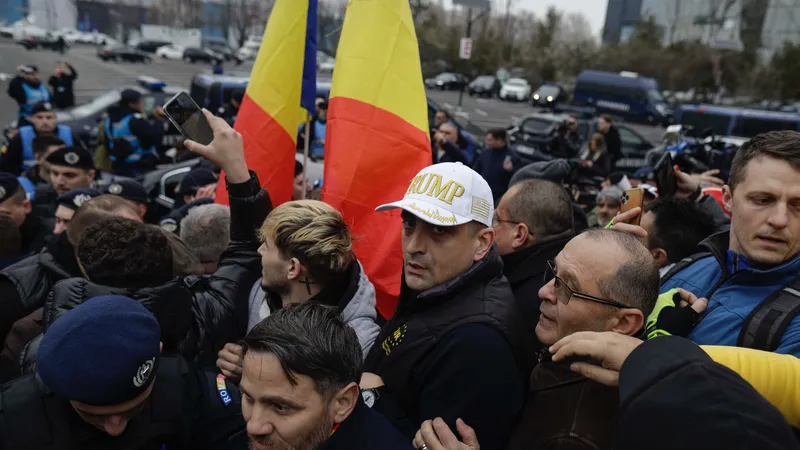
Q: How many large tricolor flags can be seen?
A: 2